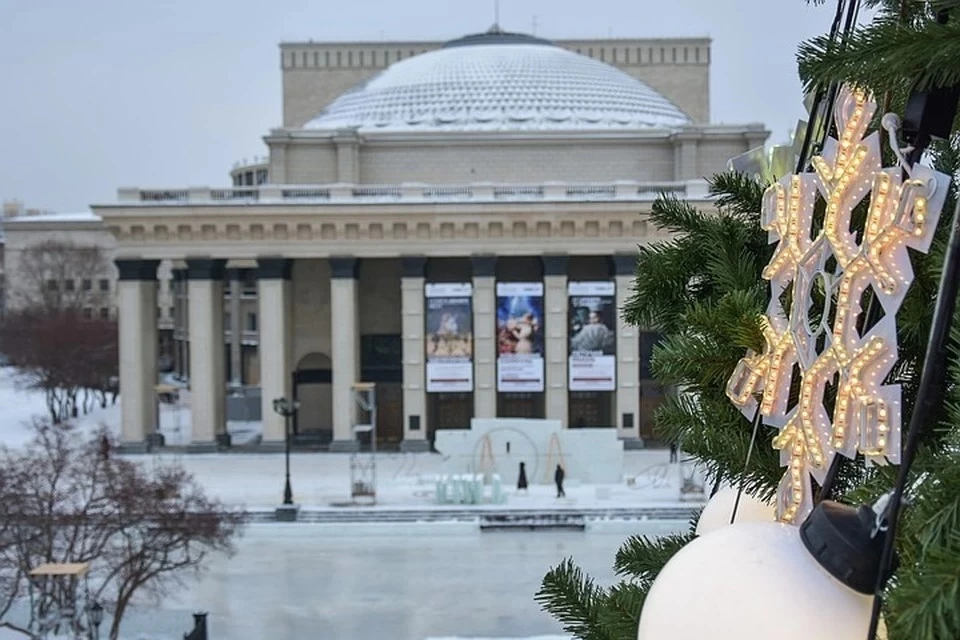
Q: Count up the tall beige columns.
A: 8